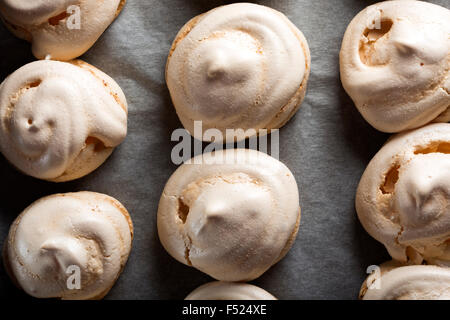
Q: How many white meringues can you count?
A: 9